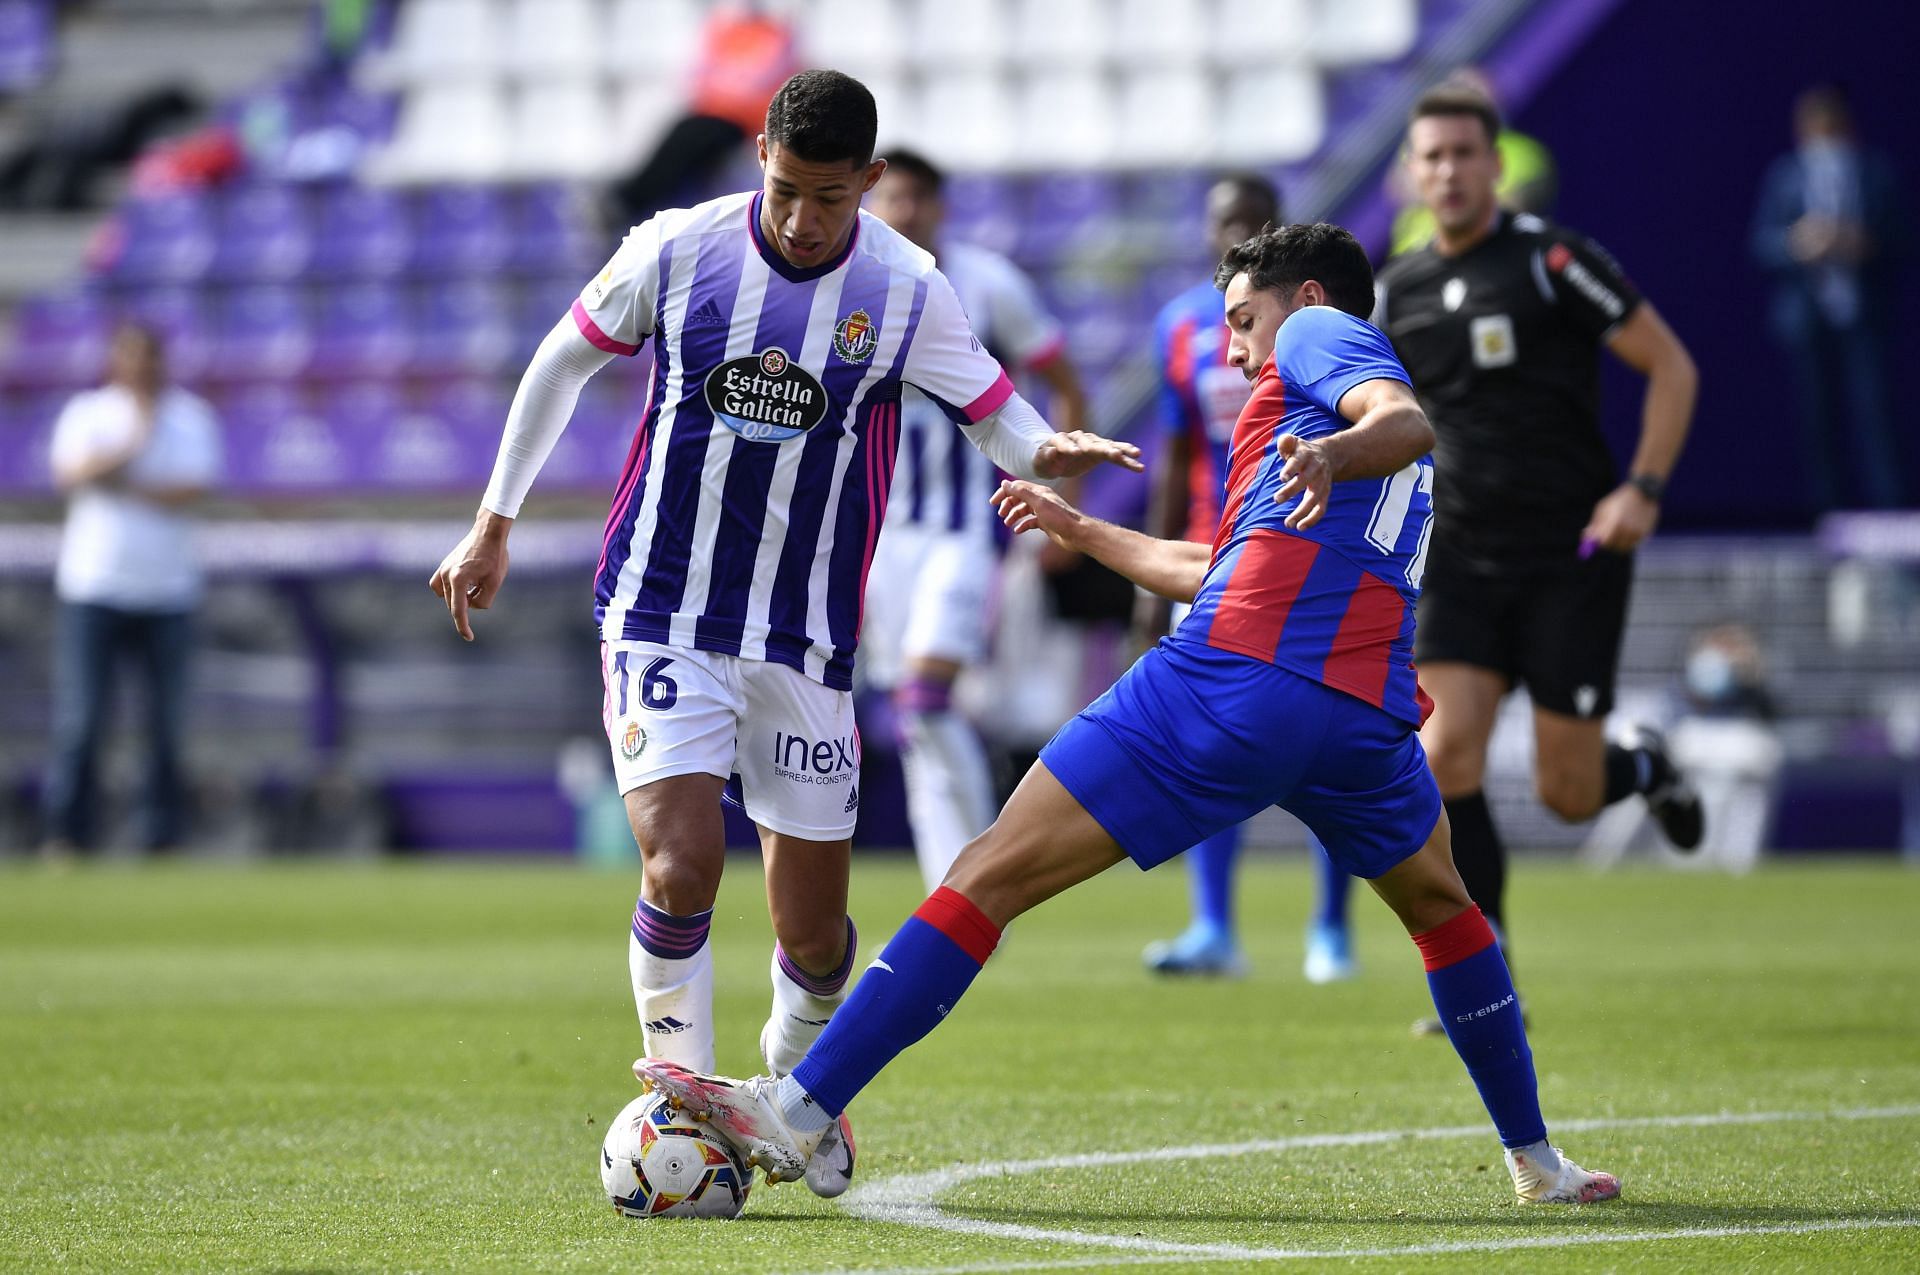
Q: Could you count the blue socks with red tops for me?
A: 2